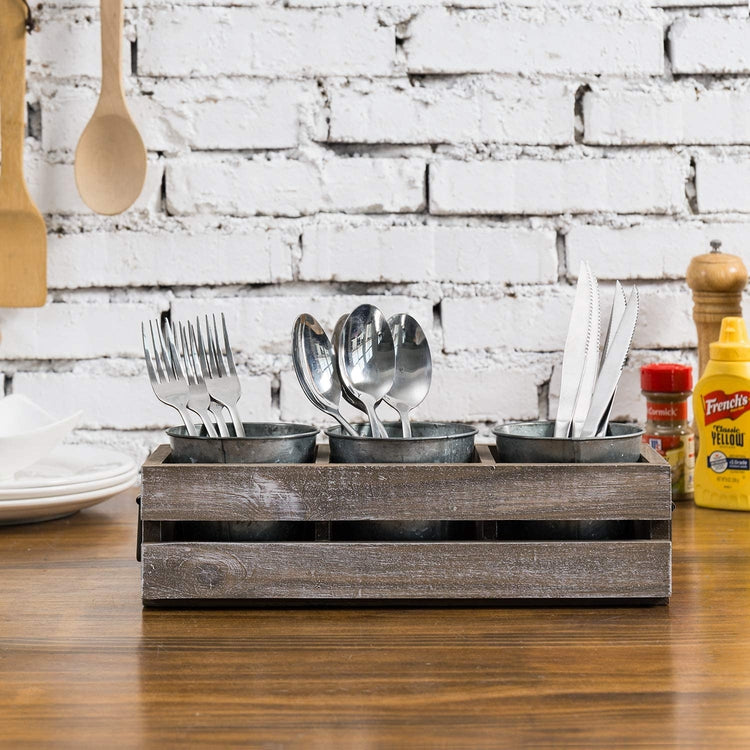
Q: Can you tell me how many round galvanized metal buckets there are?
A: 3